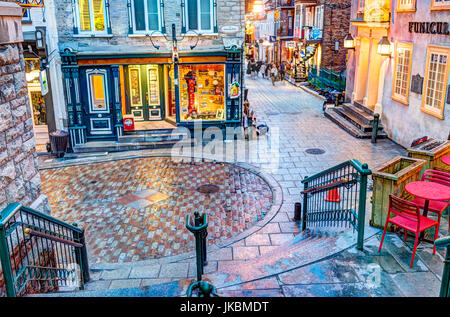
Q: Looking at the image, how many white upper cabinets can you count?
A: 0